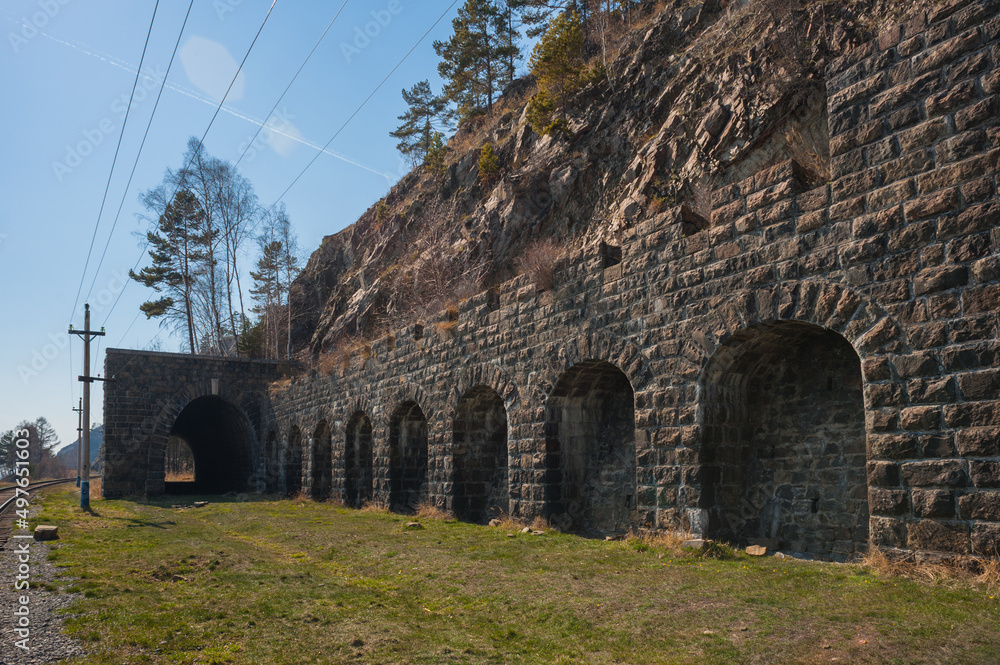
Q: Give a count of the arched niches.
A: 8